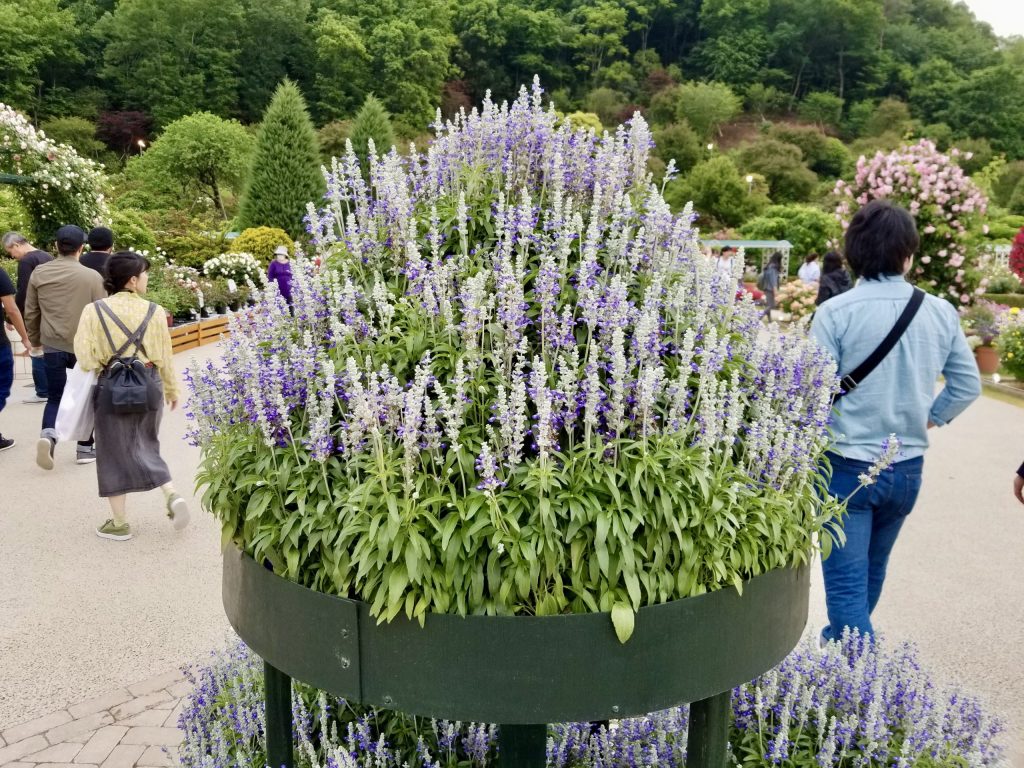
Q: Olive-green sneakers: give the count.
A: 2